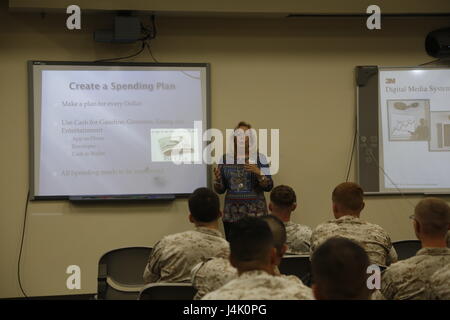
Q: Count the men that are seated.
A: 7